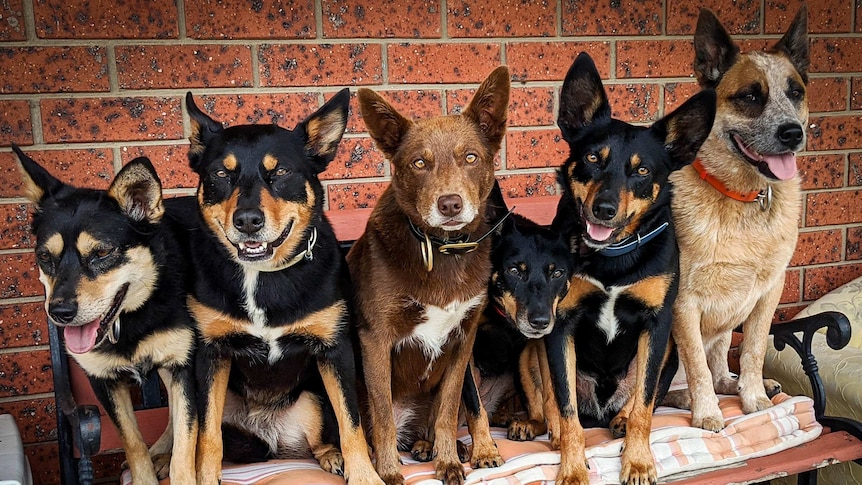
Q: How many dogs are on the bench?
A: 6